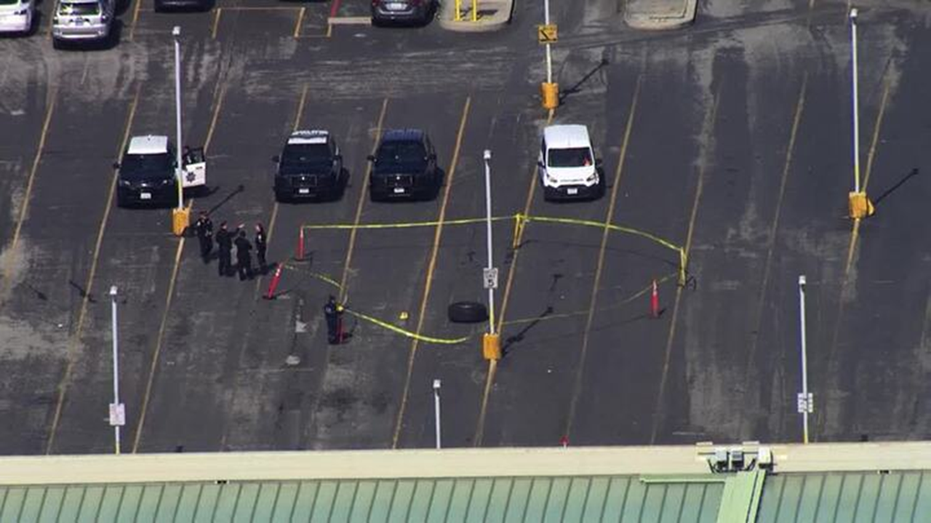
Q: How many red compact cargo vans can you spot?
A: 0